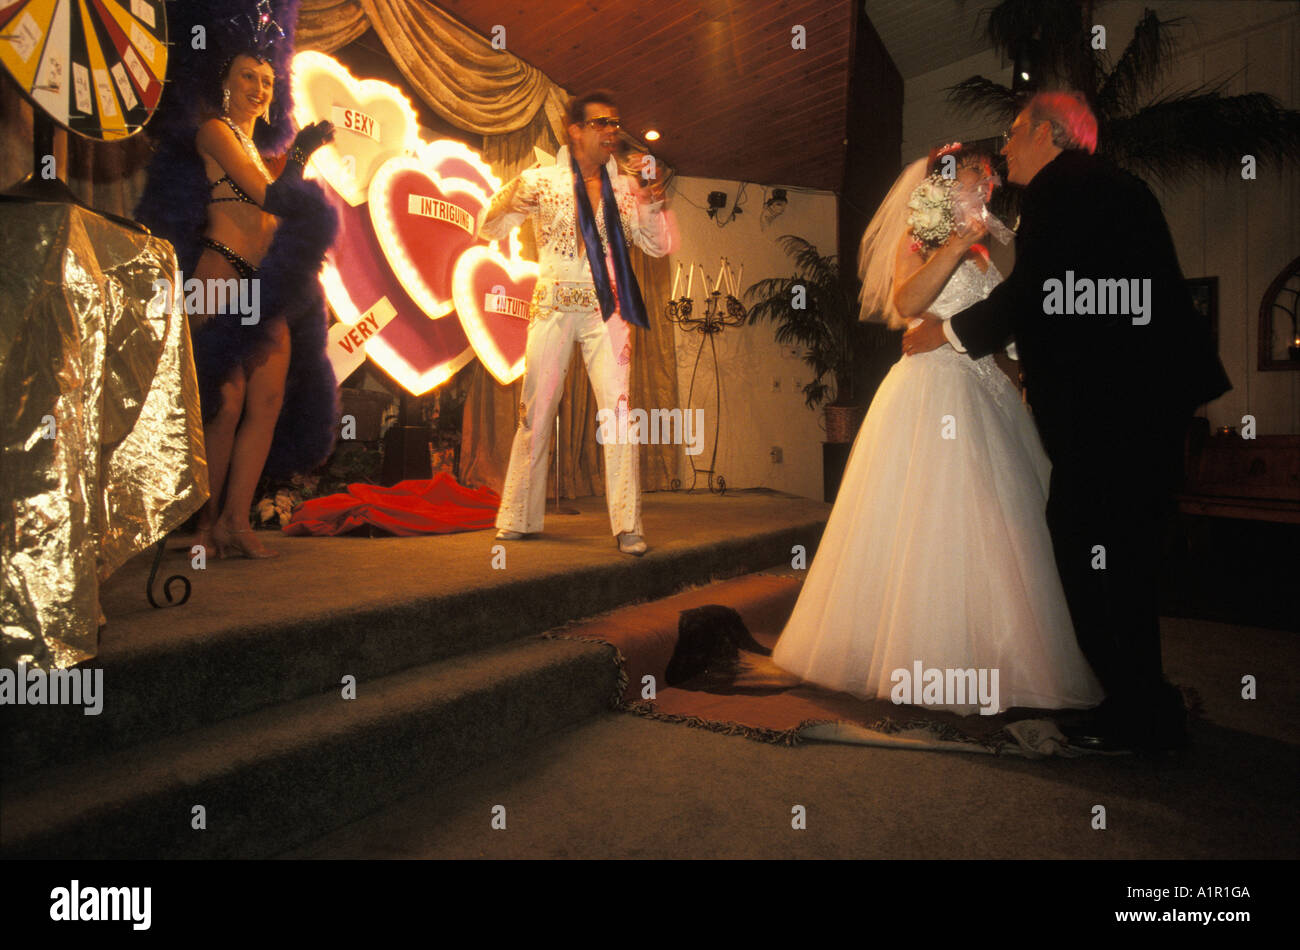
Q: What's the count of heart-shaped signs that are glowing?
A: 4